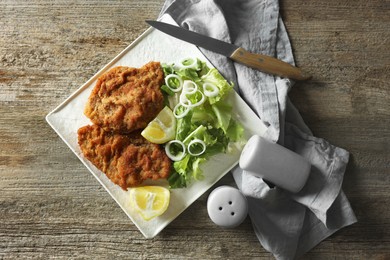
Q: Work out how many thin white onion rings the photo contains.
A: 8